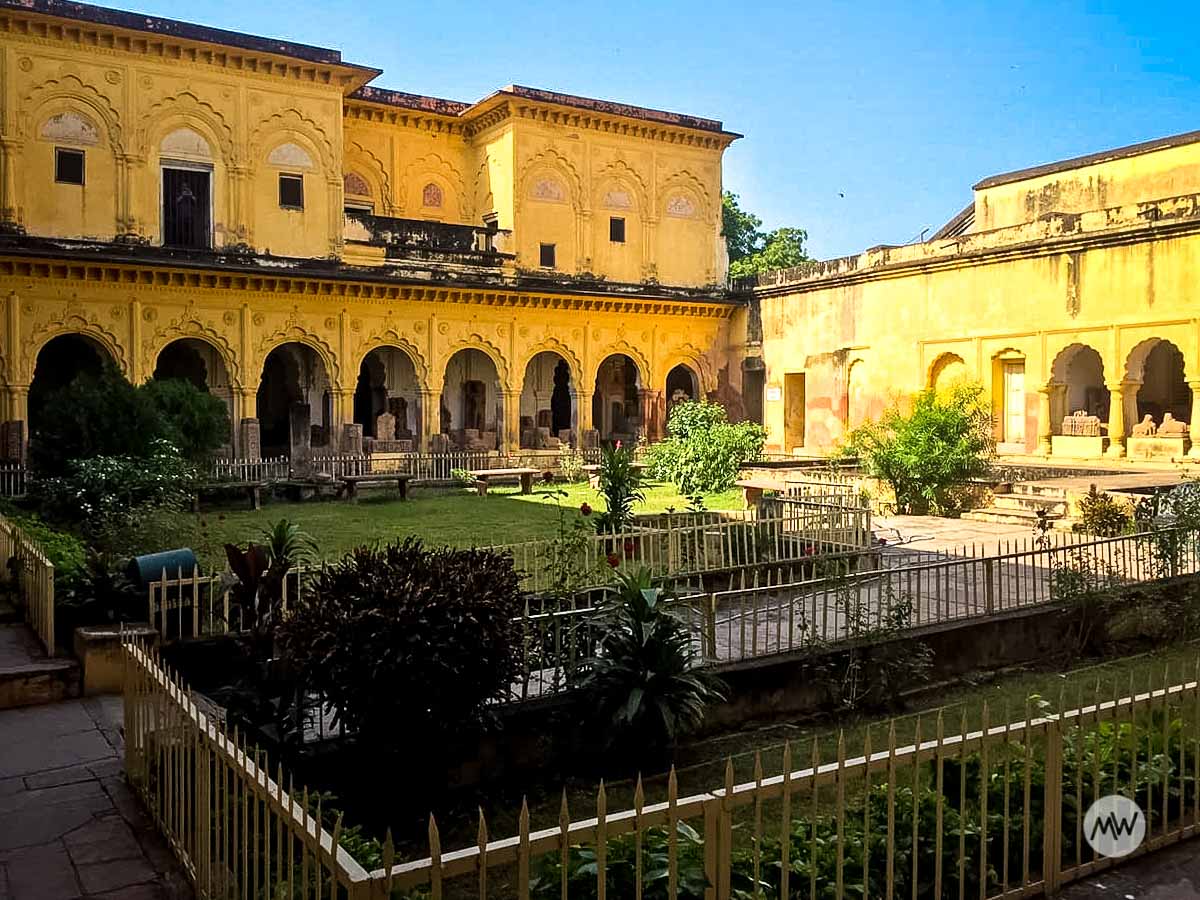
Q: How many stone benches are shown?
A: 5